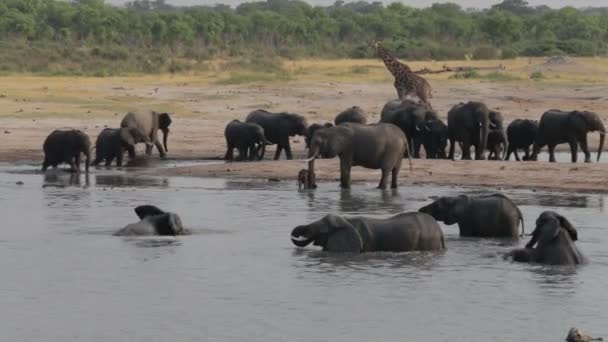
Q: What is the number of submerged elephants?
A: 4